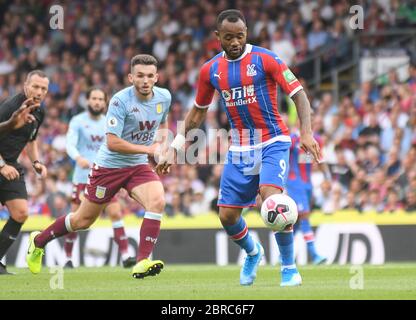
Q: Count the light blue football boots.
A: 3